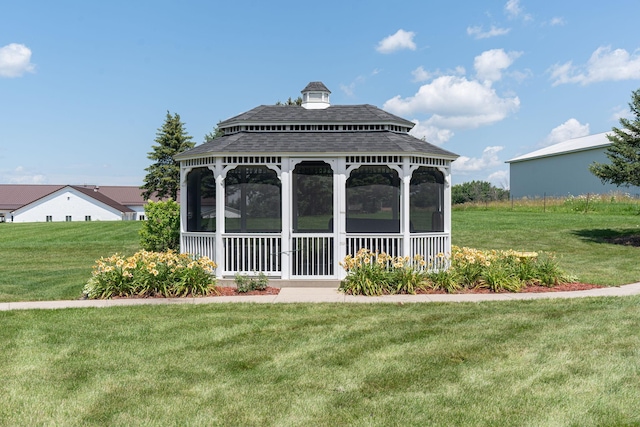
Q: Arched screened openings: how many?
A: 5